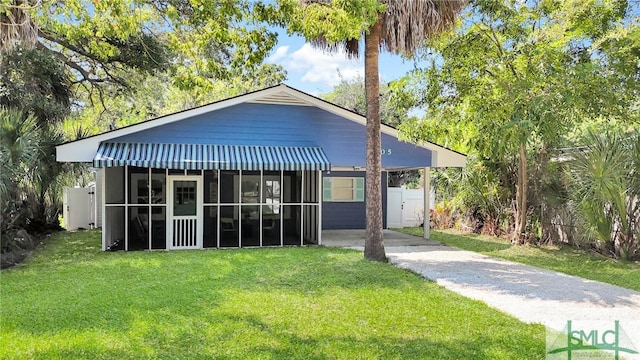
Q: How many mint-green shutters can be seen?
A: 2